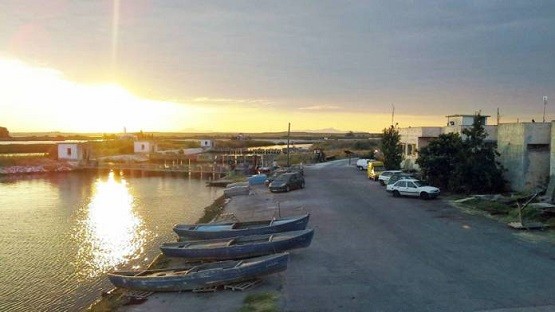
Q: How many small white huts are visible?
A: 3